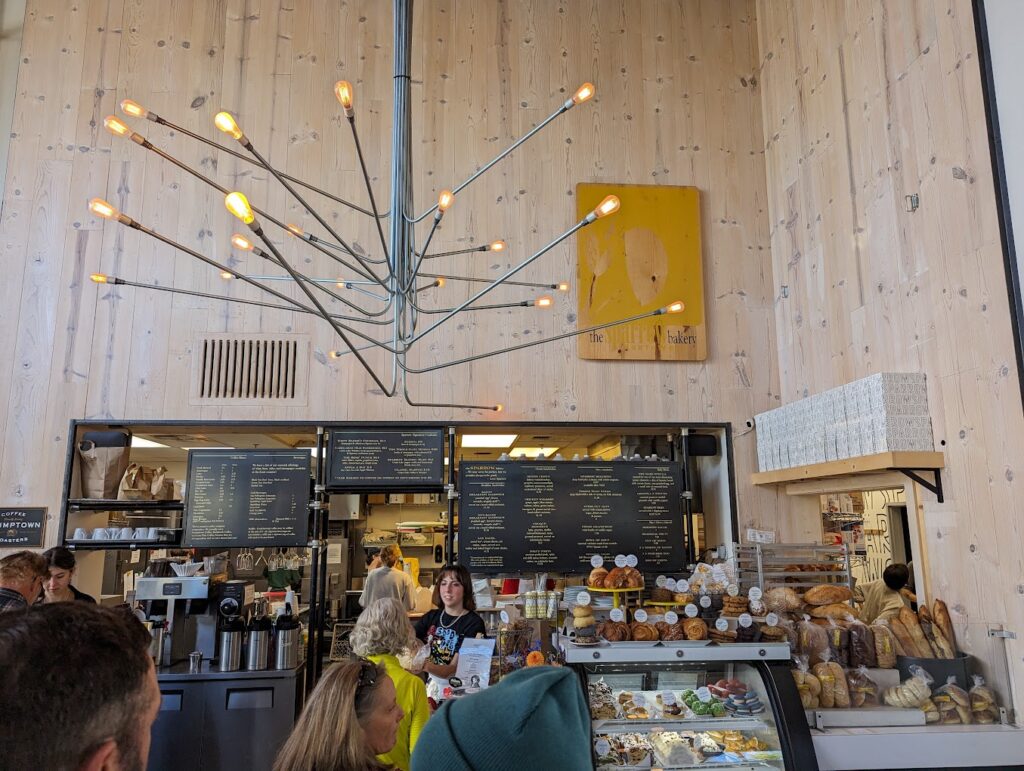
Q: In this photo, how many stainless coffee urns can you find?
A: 3